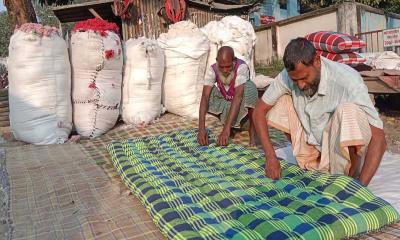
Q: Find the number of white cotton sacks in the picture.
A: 5